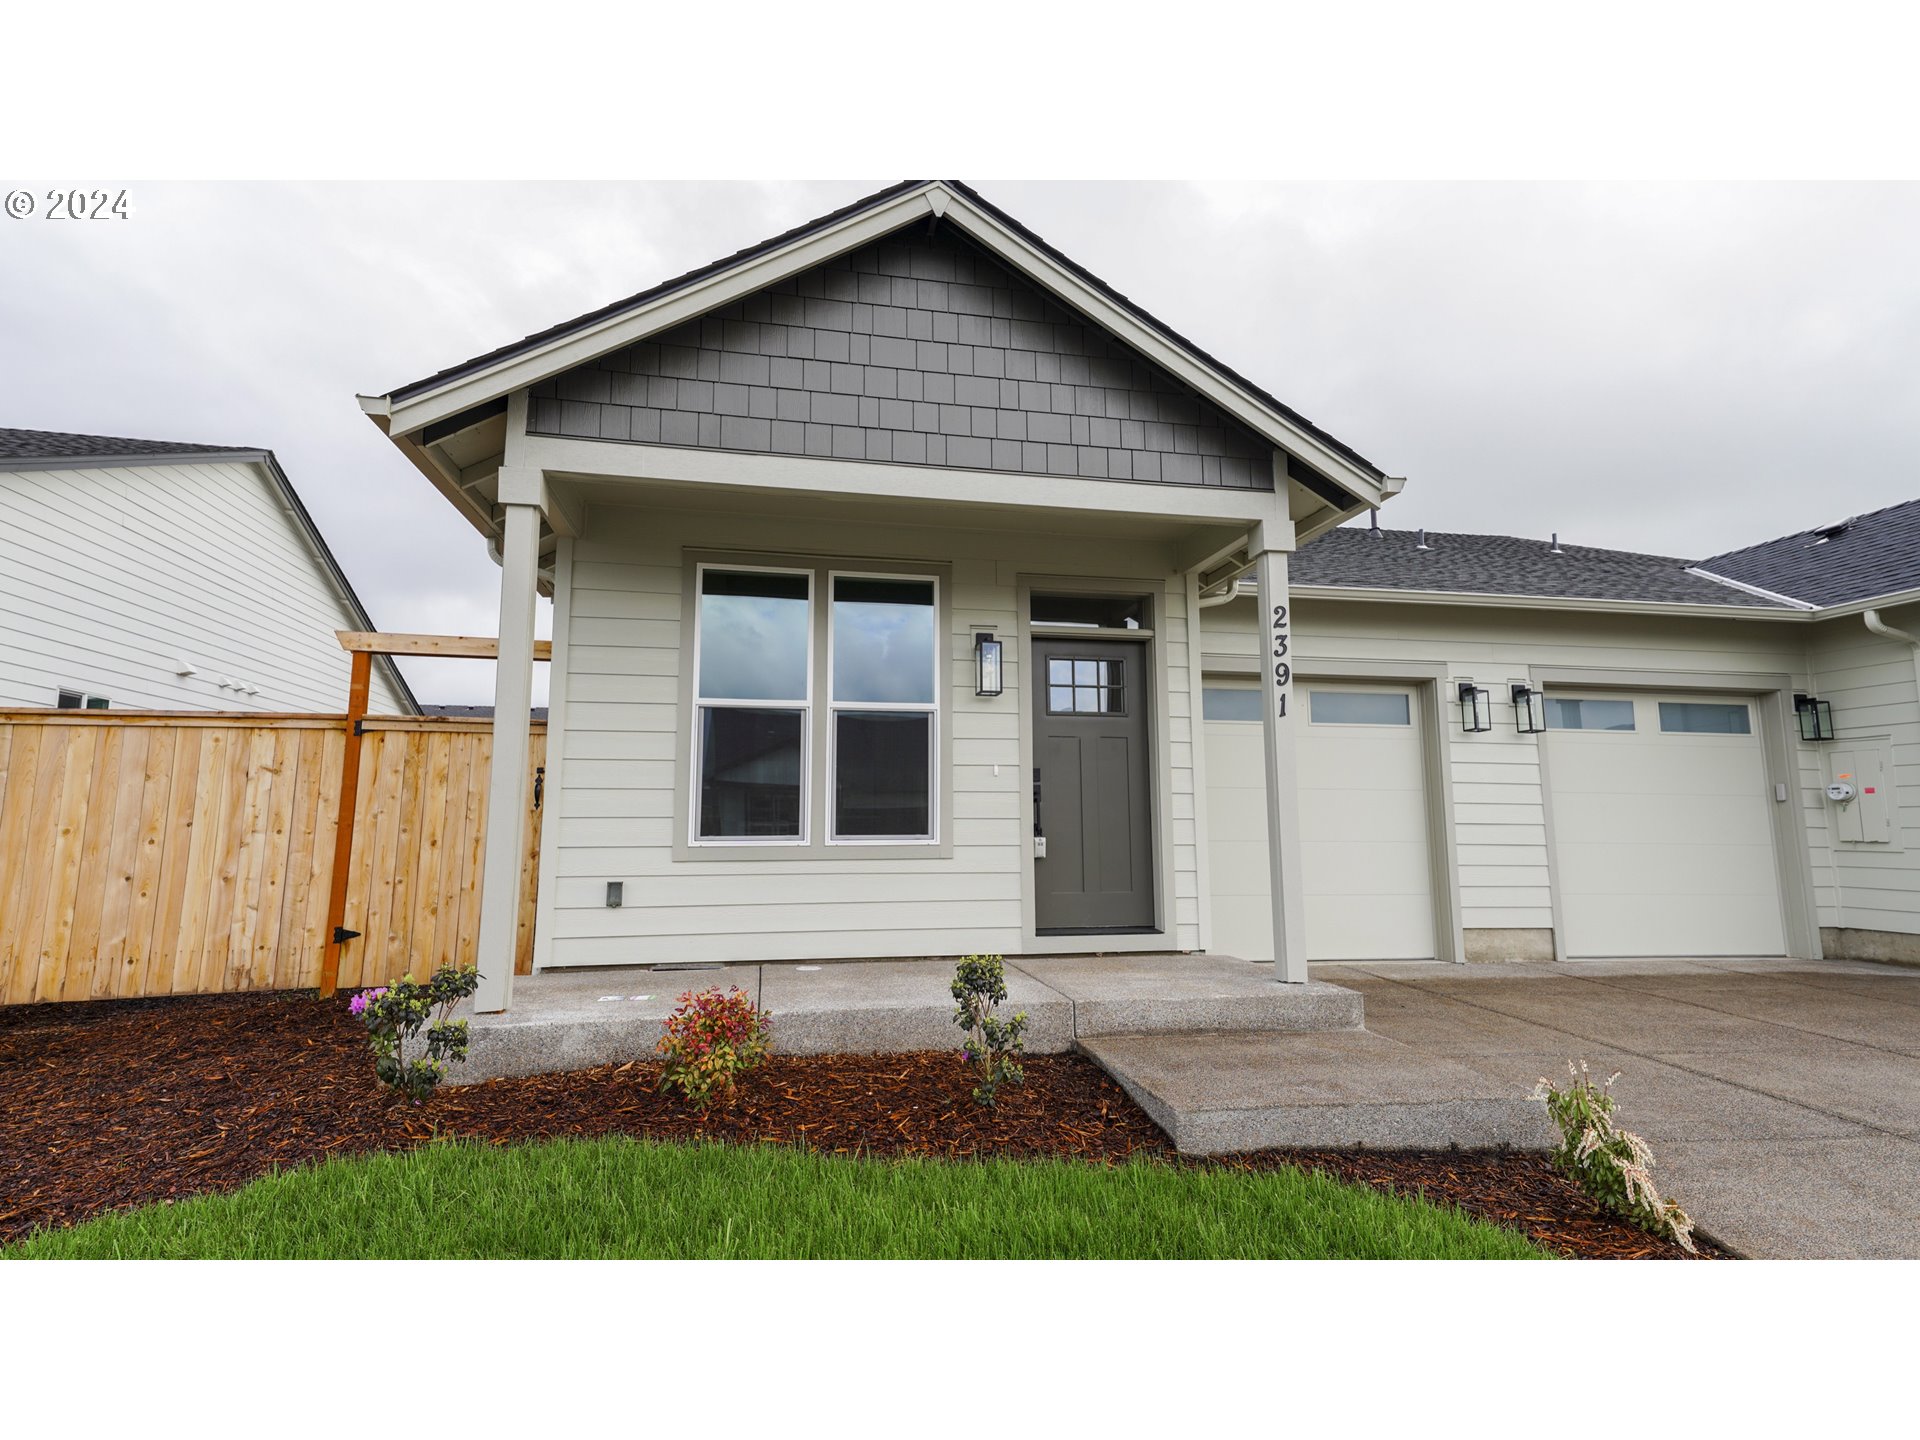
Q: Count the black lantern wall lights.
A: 4